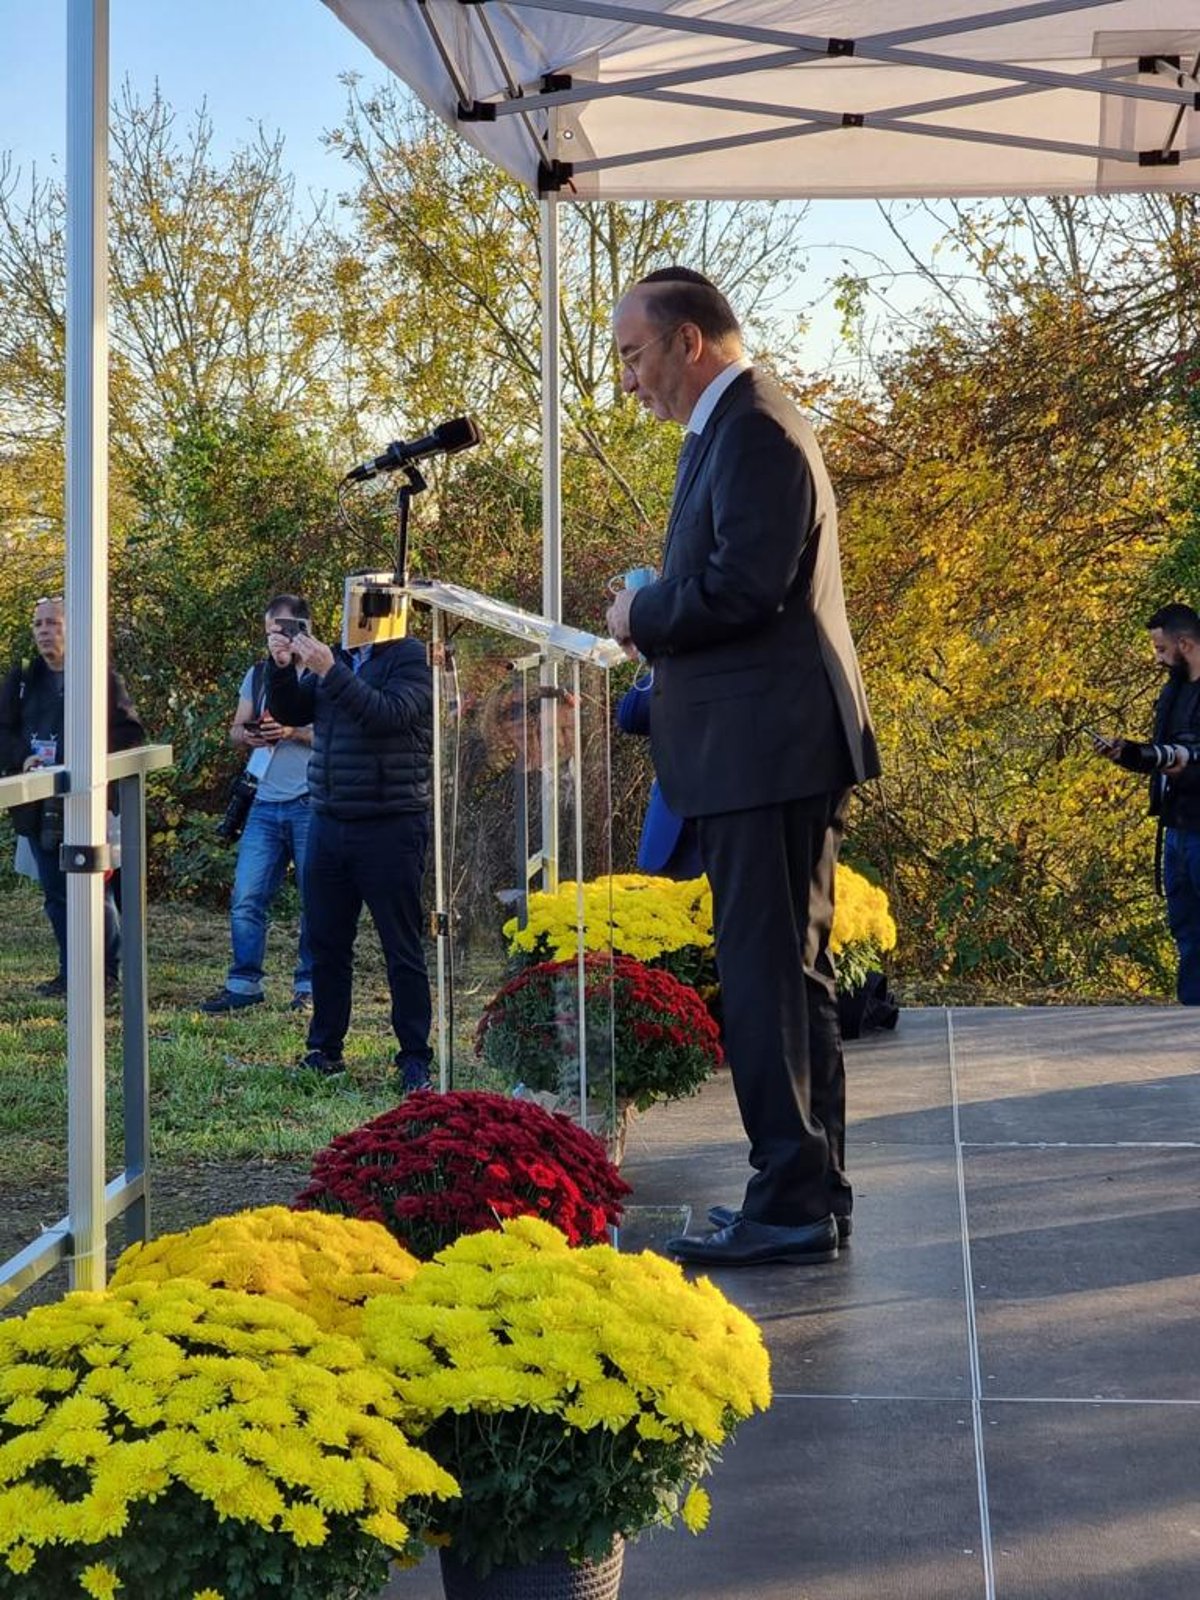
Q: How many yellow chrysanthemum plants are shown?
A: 5